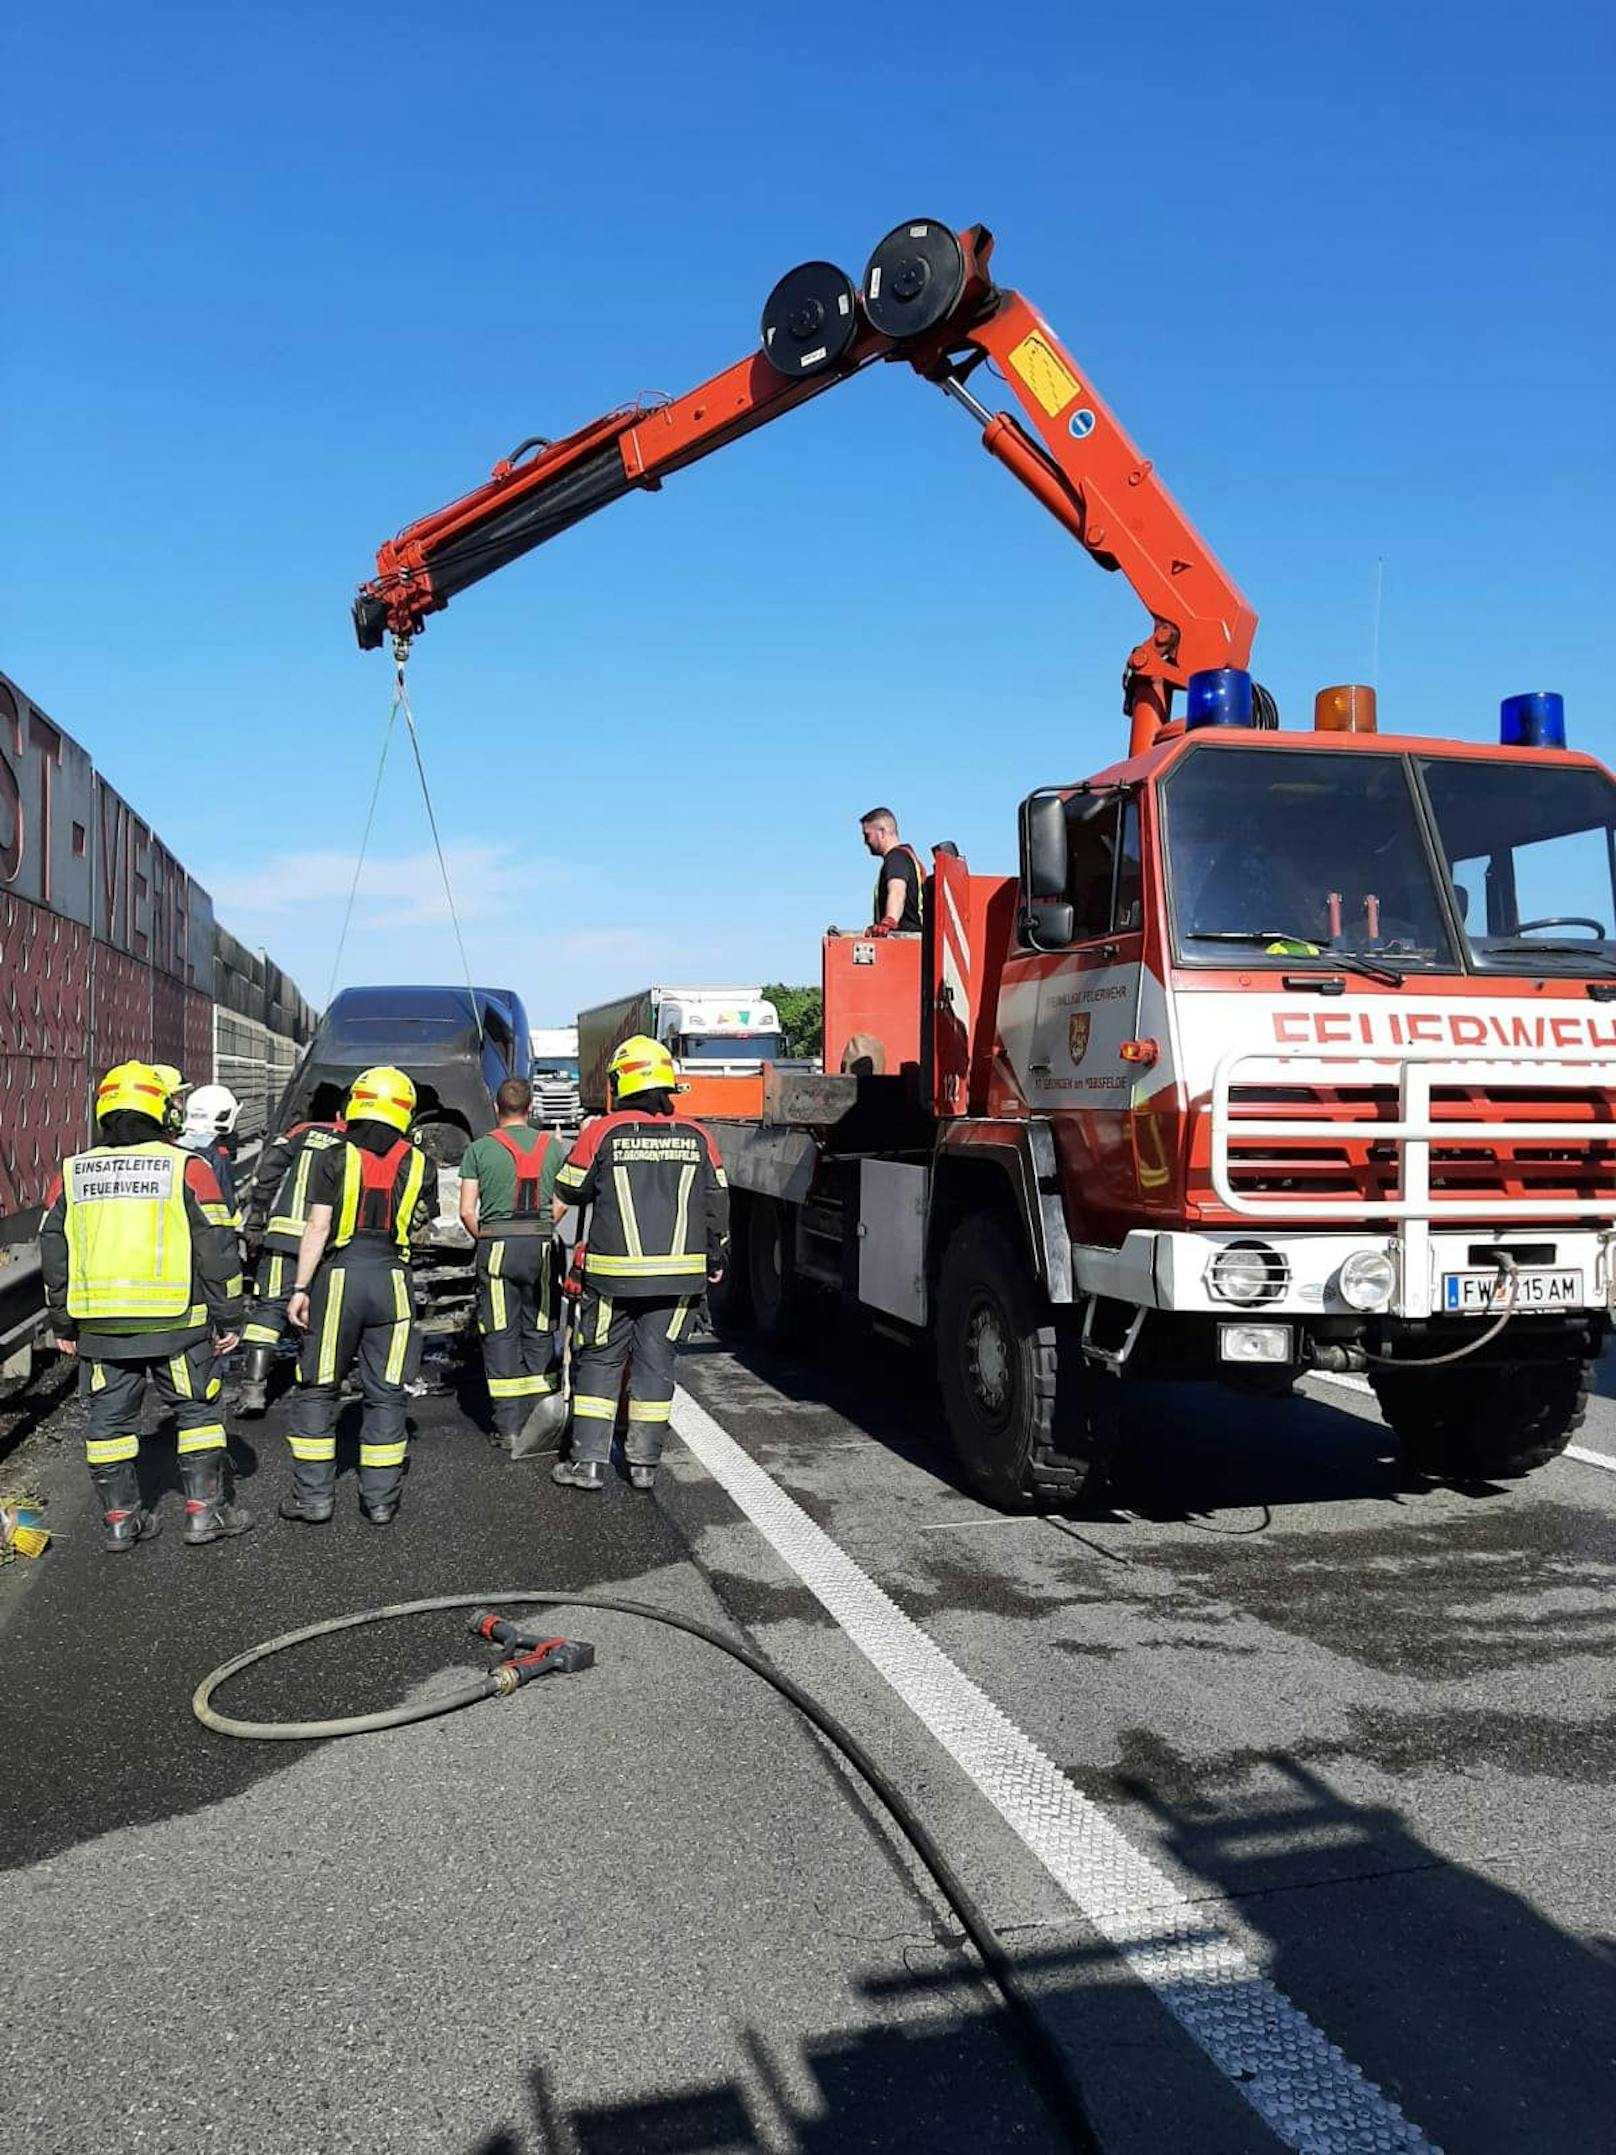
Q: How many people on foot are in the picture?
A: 7